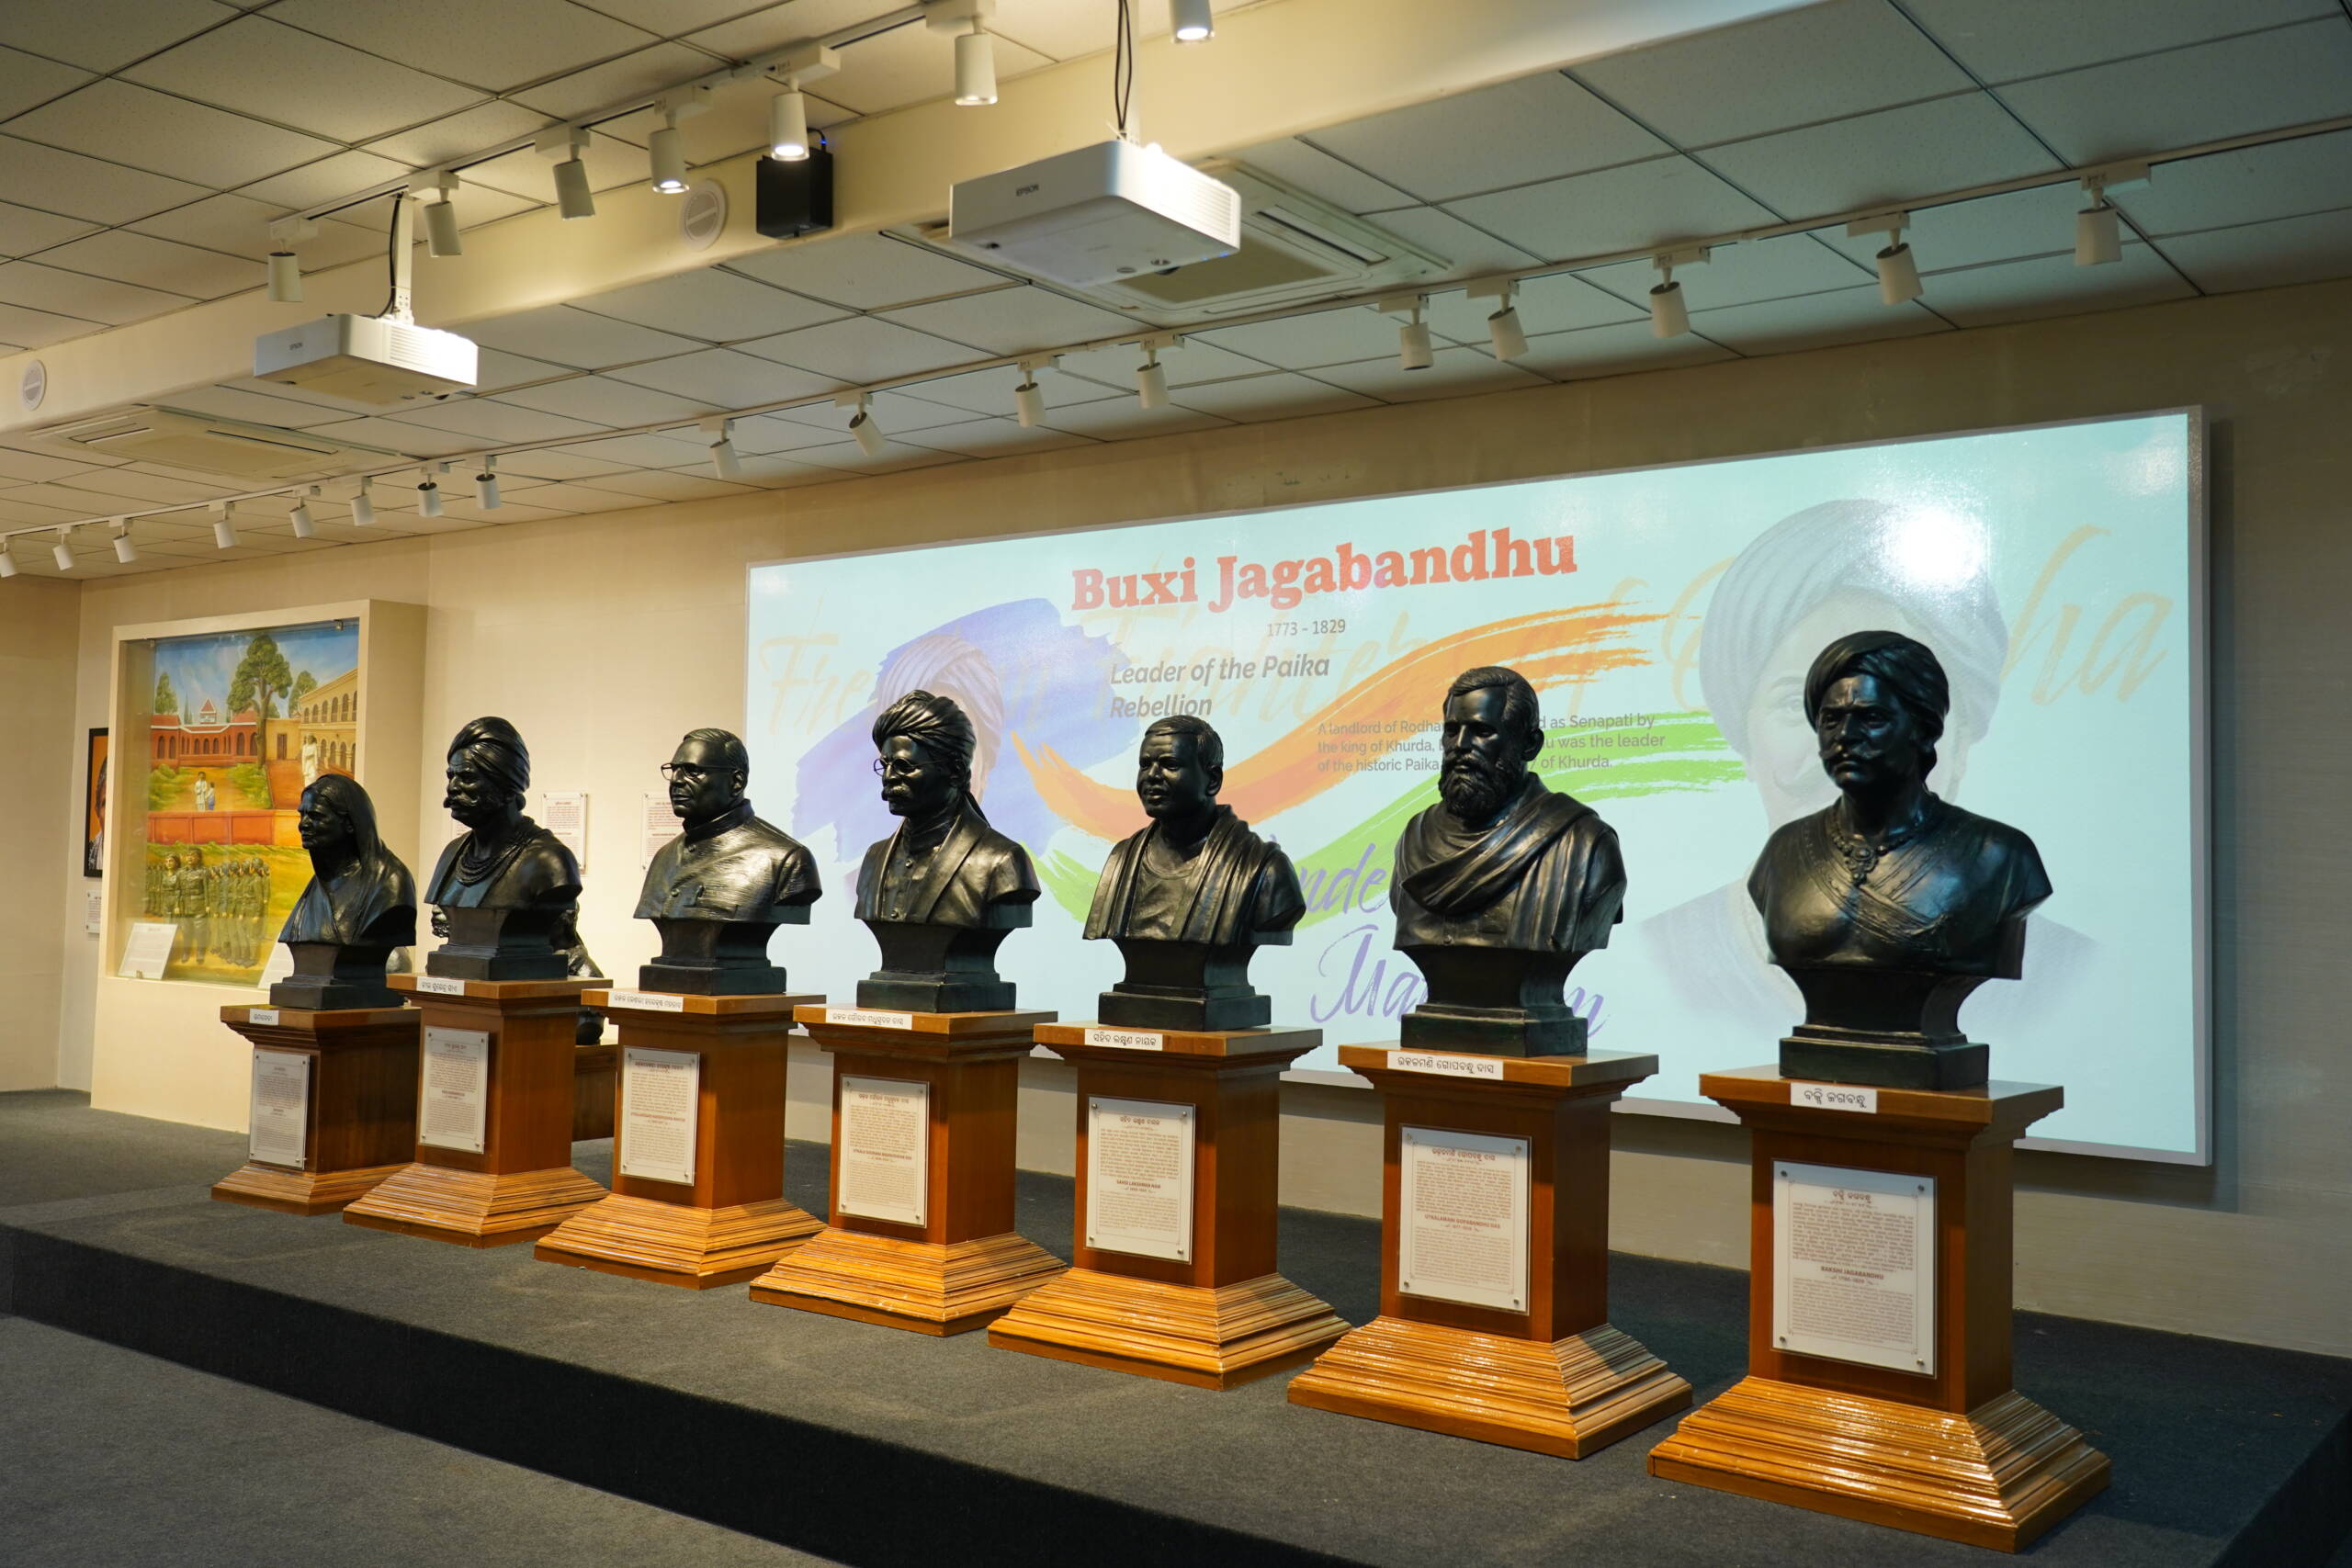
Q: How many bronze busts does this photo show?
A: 7